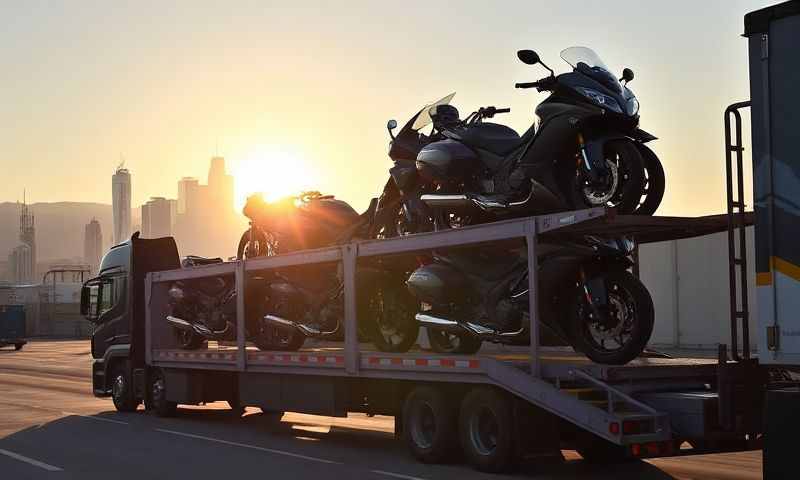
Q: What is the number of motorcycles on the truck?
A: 6